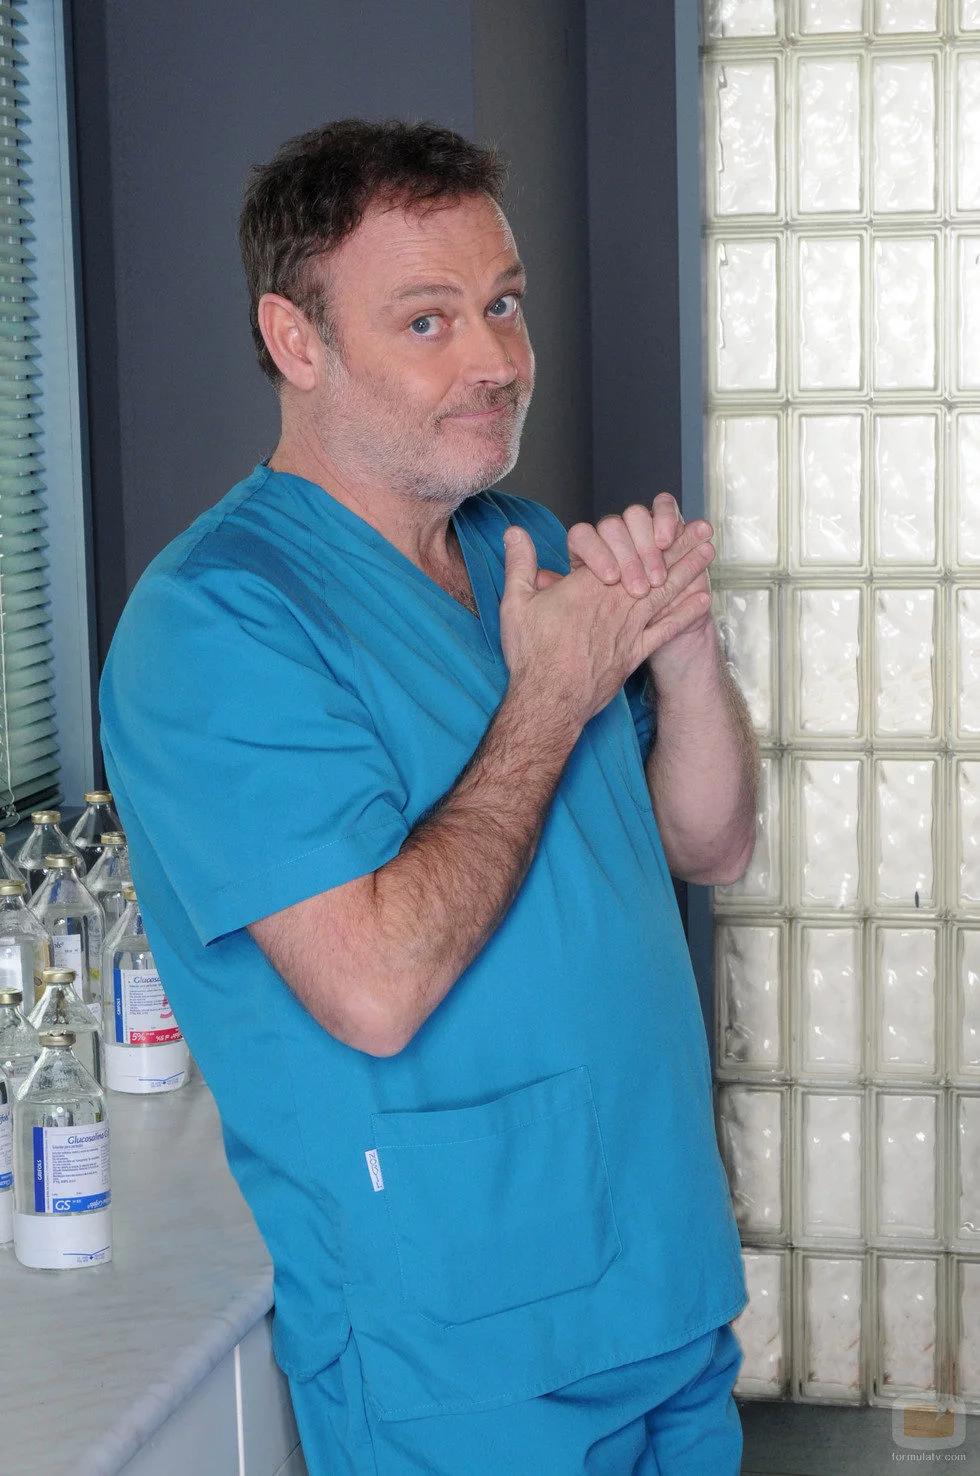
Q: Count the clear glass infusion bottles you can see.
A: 11